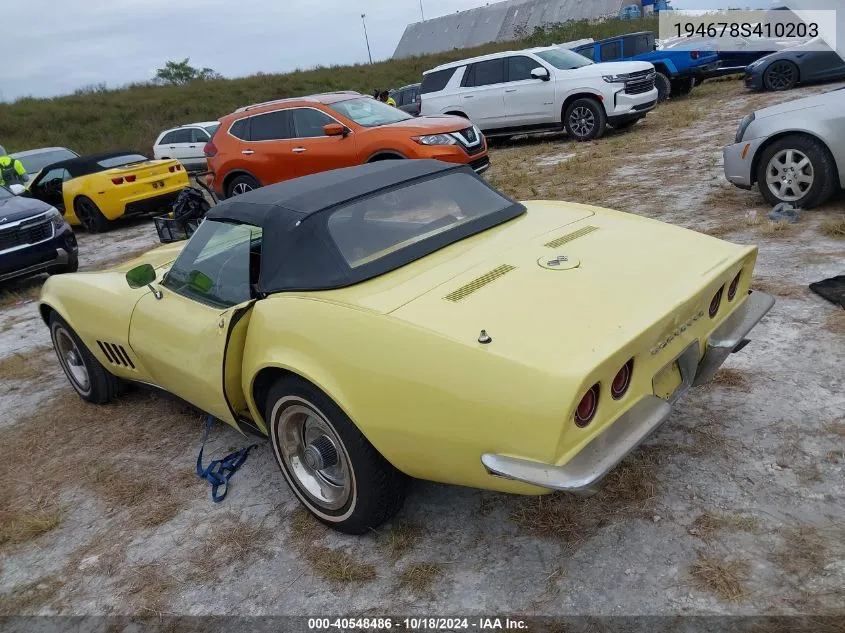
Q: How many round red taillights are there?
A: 4